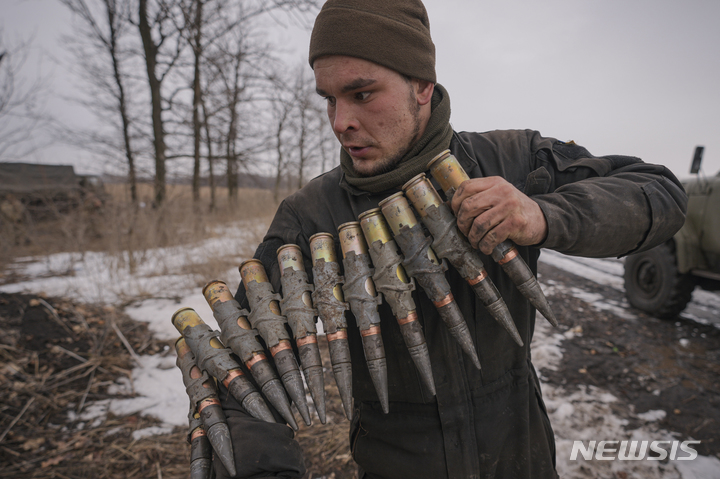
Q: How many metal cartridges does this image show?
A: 12